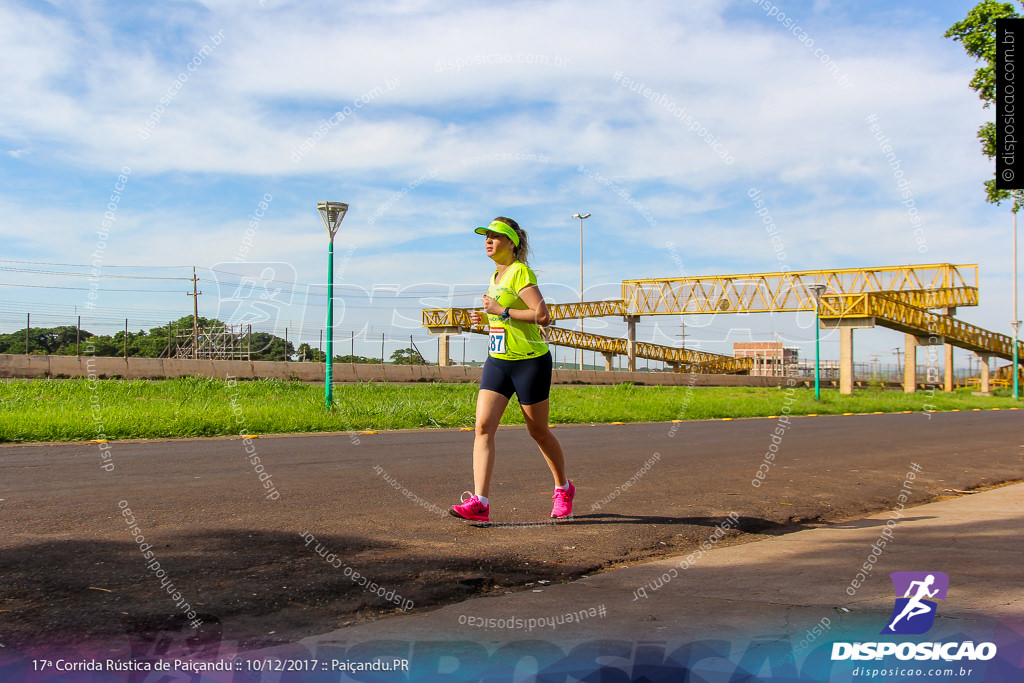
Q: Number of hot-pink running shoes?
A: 2